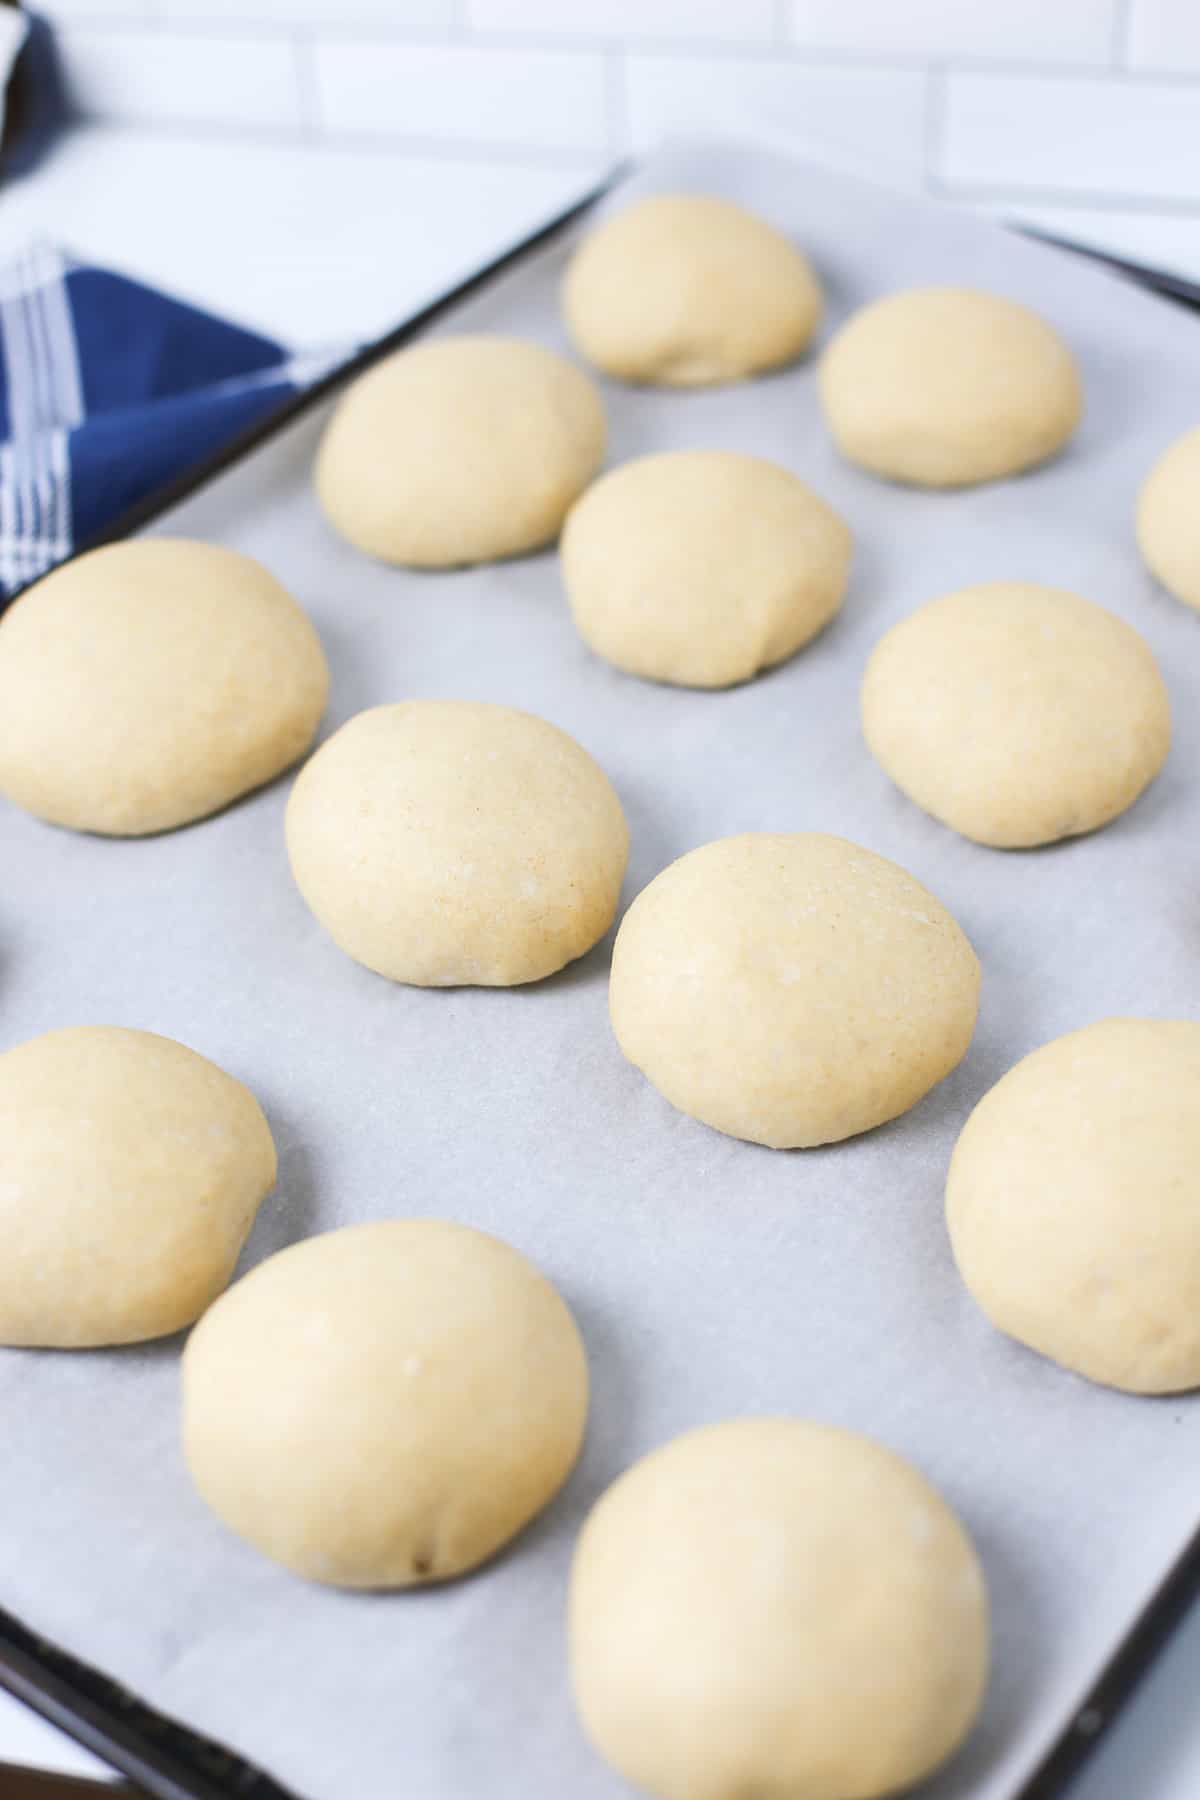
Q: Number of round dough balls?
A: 13